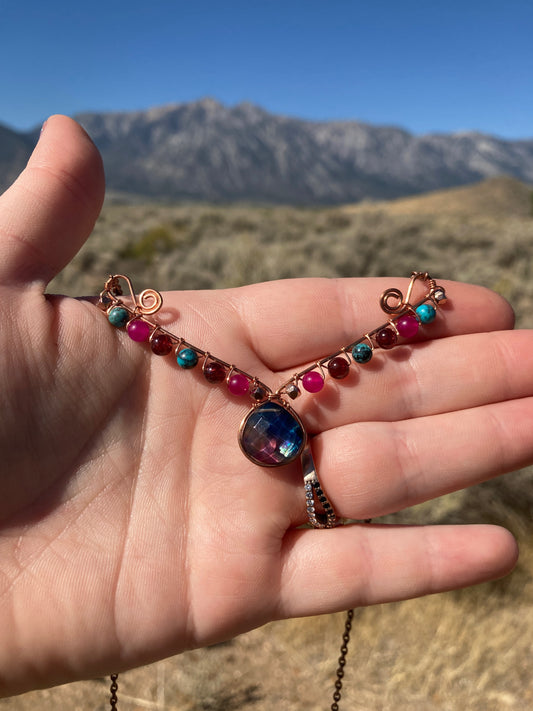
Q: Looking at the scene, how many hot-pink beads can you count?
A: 4